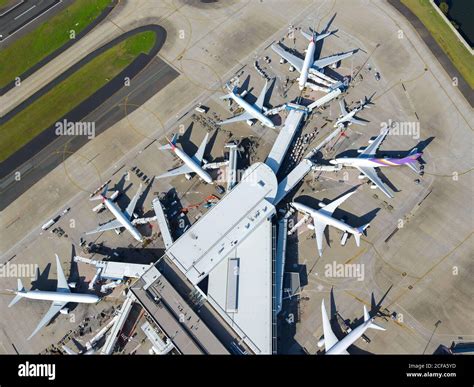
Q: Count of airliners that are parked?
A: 9